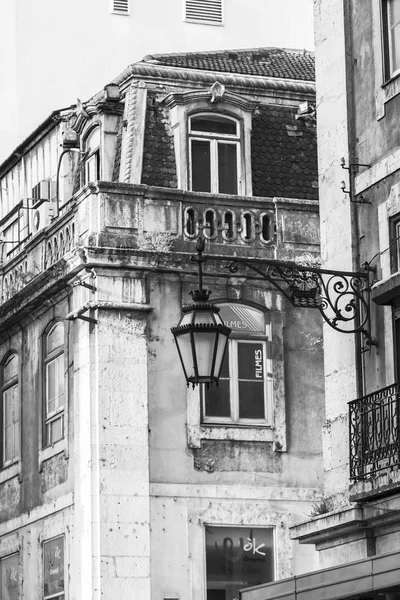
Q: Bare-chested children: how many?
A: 0